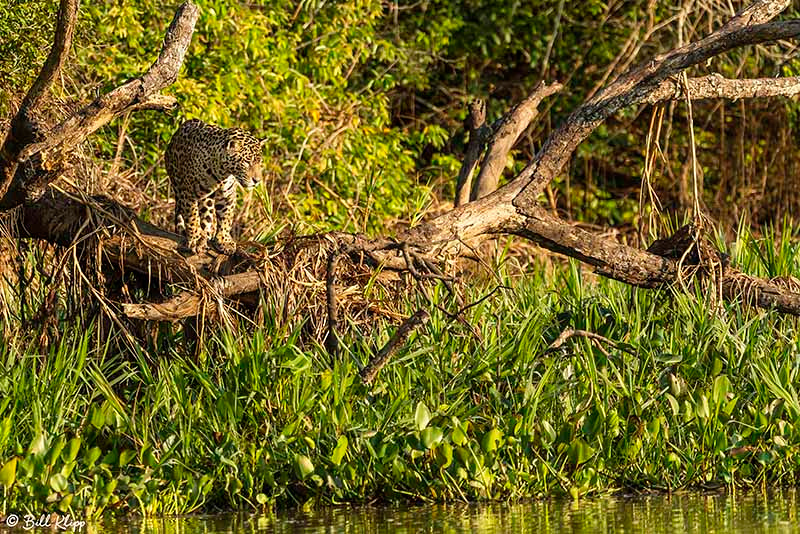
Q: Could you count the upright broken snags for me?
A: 2